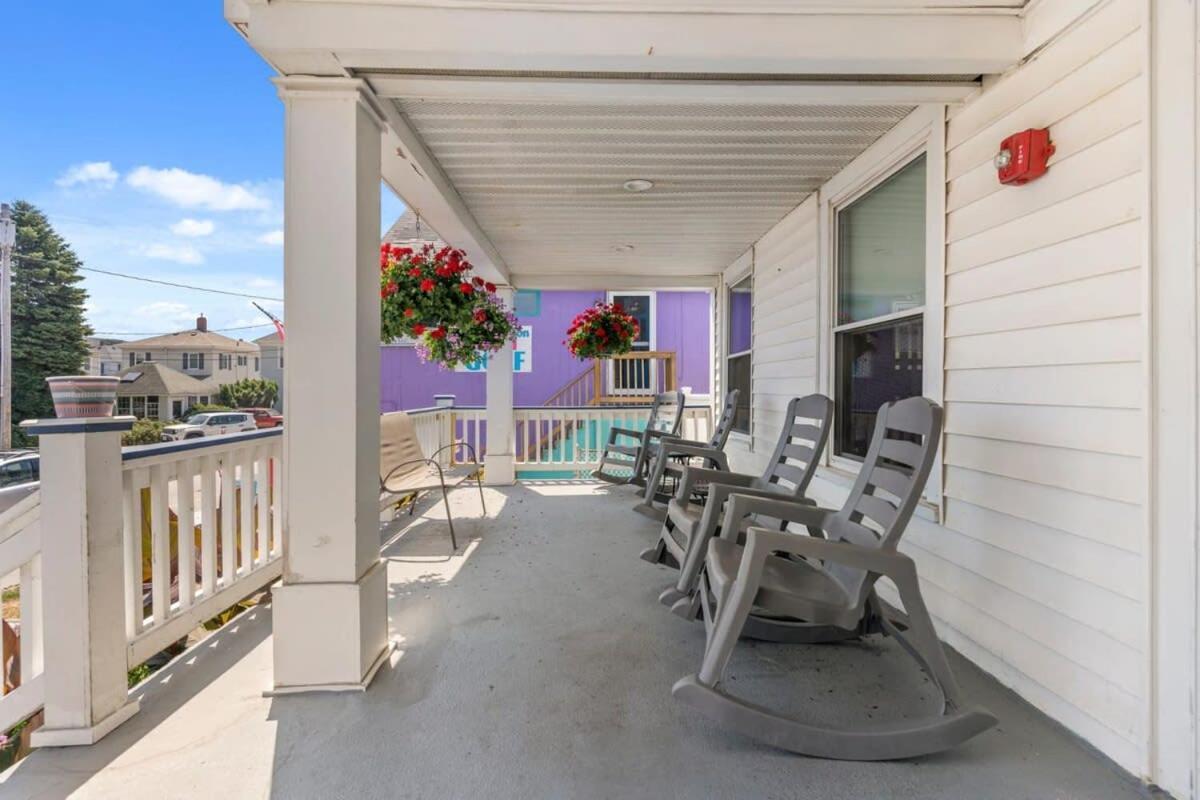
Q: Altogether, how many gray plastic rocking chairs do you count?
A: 4